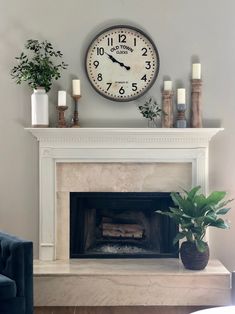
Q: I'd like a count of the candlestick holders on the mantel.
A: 5